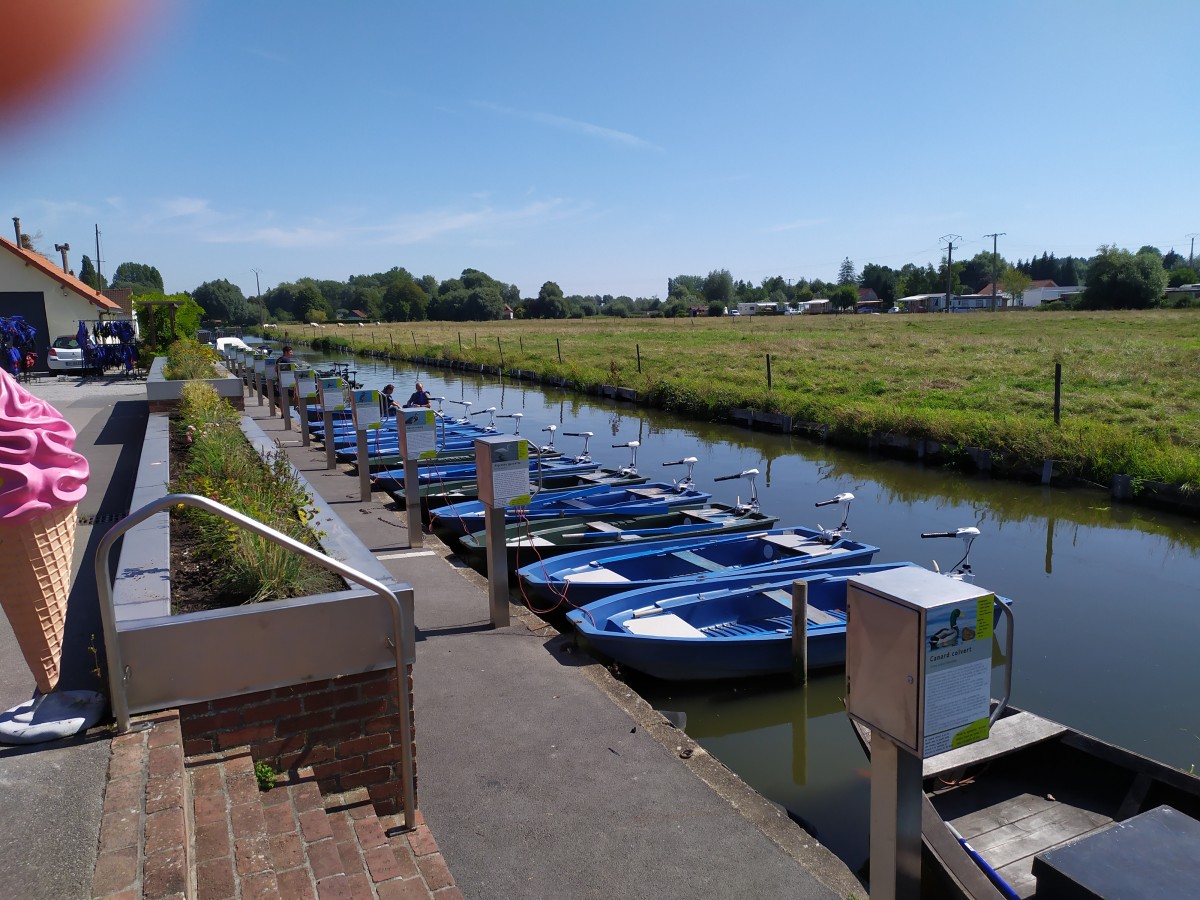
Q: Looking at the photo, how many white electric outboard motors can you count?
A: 11